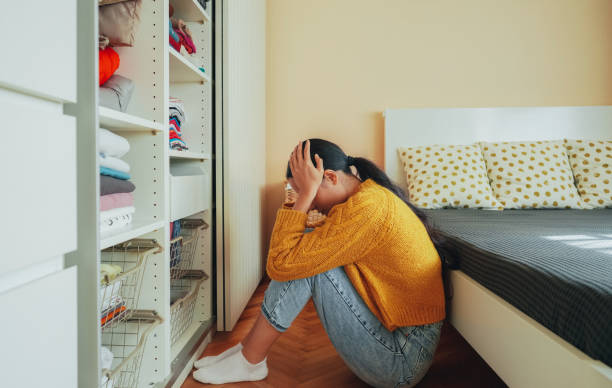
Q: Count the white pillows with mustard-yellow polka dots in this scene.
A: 3